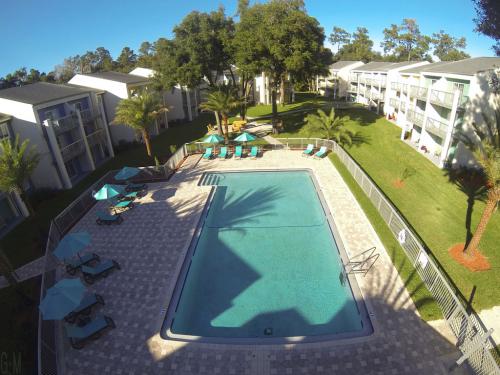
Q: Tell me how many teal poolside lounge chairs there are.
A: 14